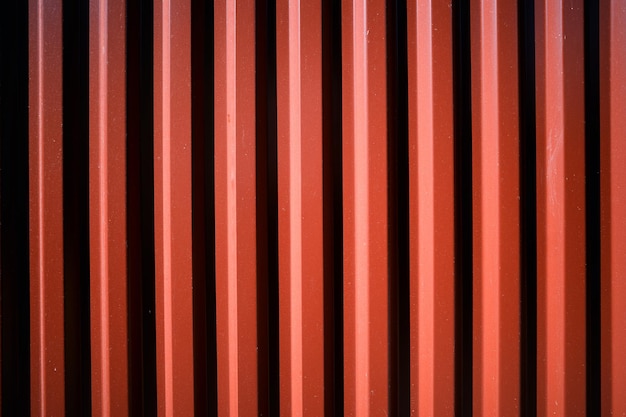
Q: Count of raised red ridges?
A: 10